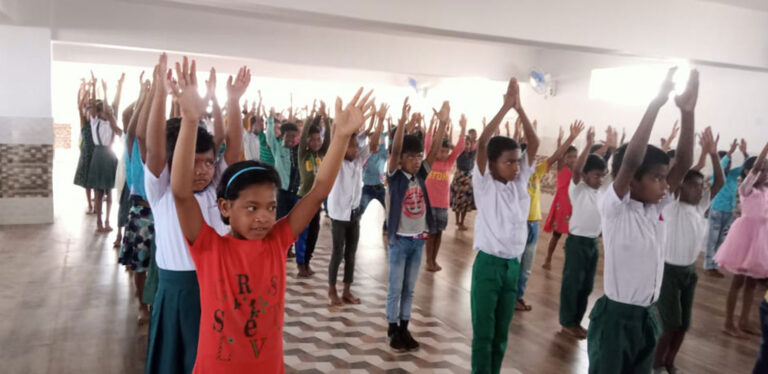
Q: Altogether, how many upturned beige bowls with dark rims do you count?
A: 0